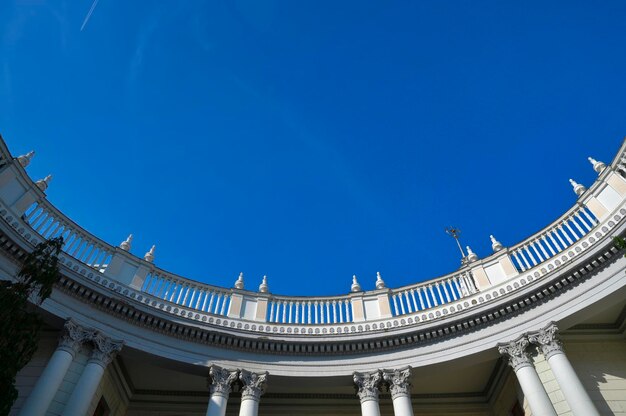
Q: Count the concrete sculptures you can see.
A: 12